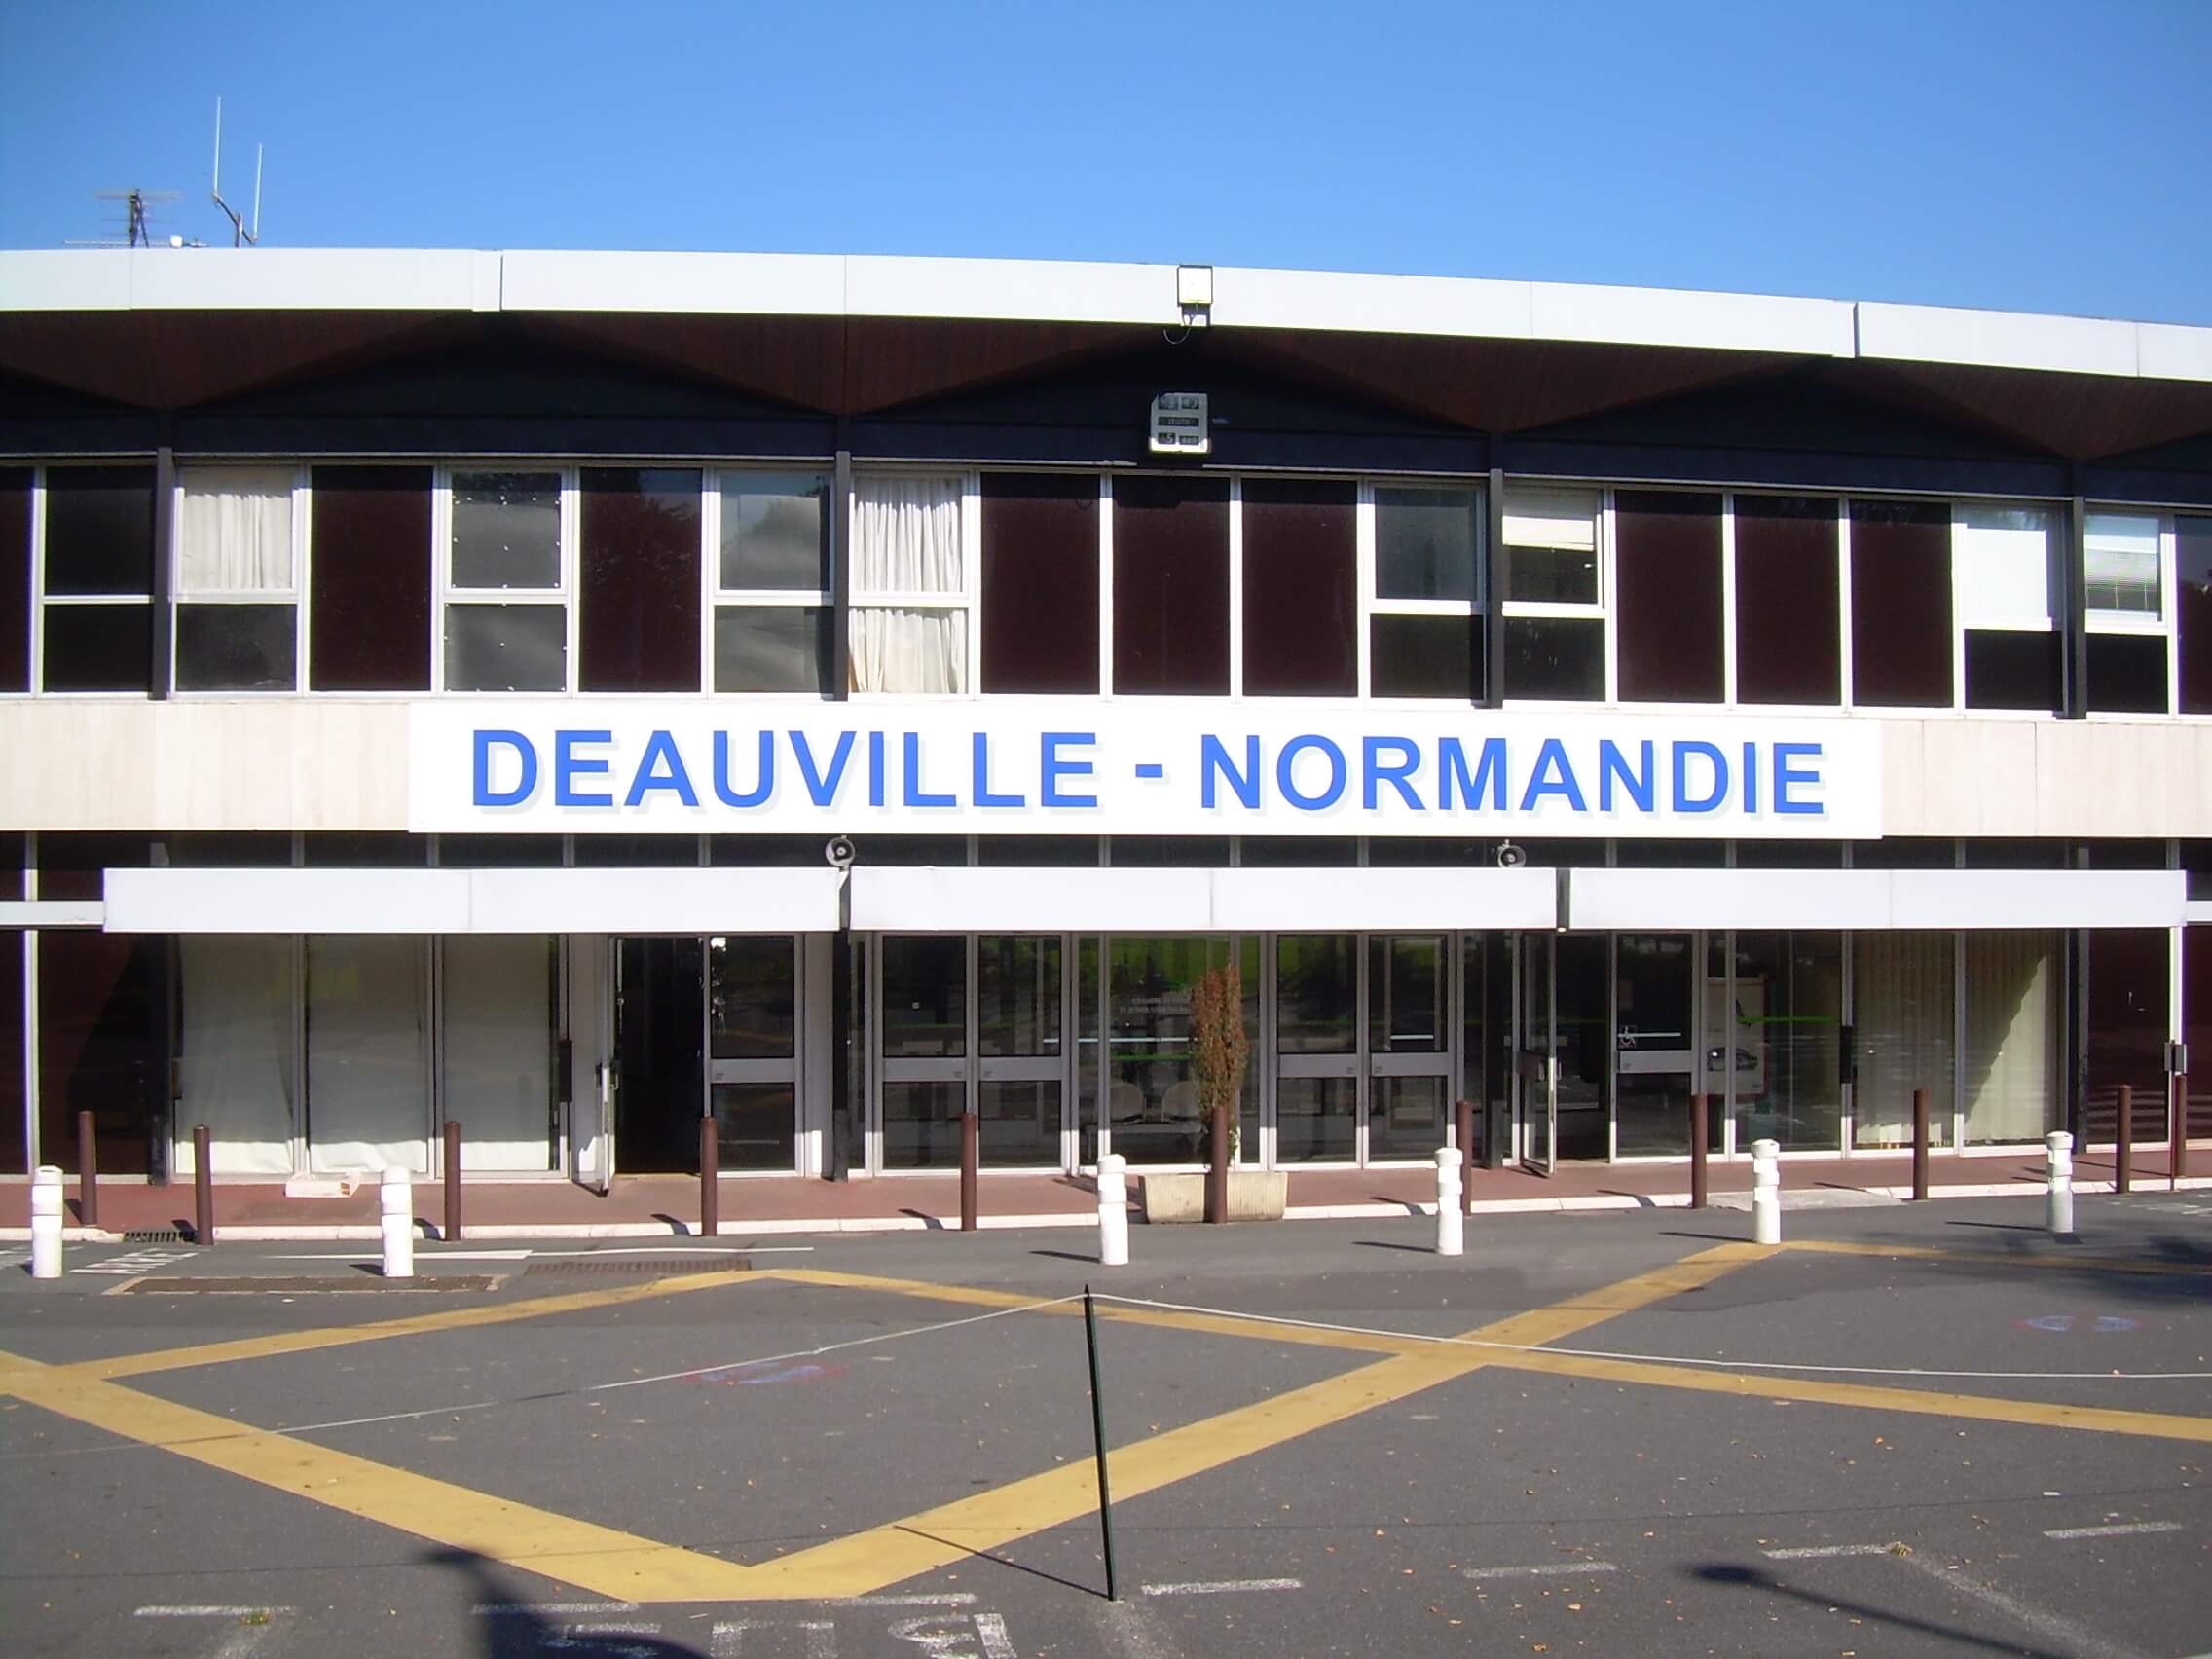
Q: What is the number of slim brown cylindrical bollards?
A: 11